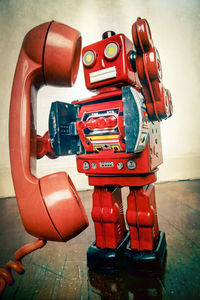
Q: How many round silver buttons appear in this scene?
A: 4